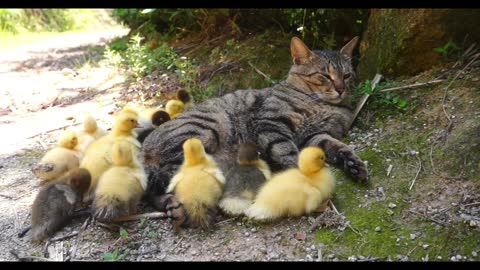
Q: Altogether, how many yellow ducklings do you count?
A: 7